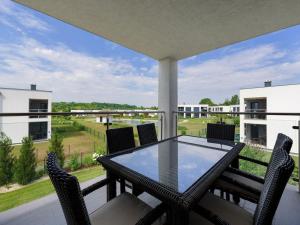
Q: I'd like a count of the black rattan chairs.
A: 6